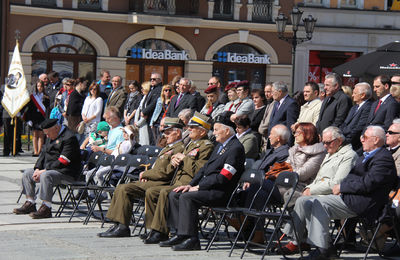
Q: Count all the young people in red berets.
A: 3